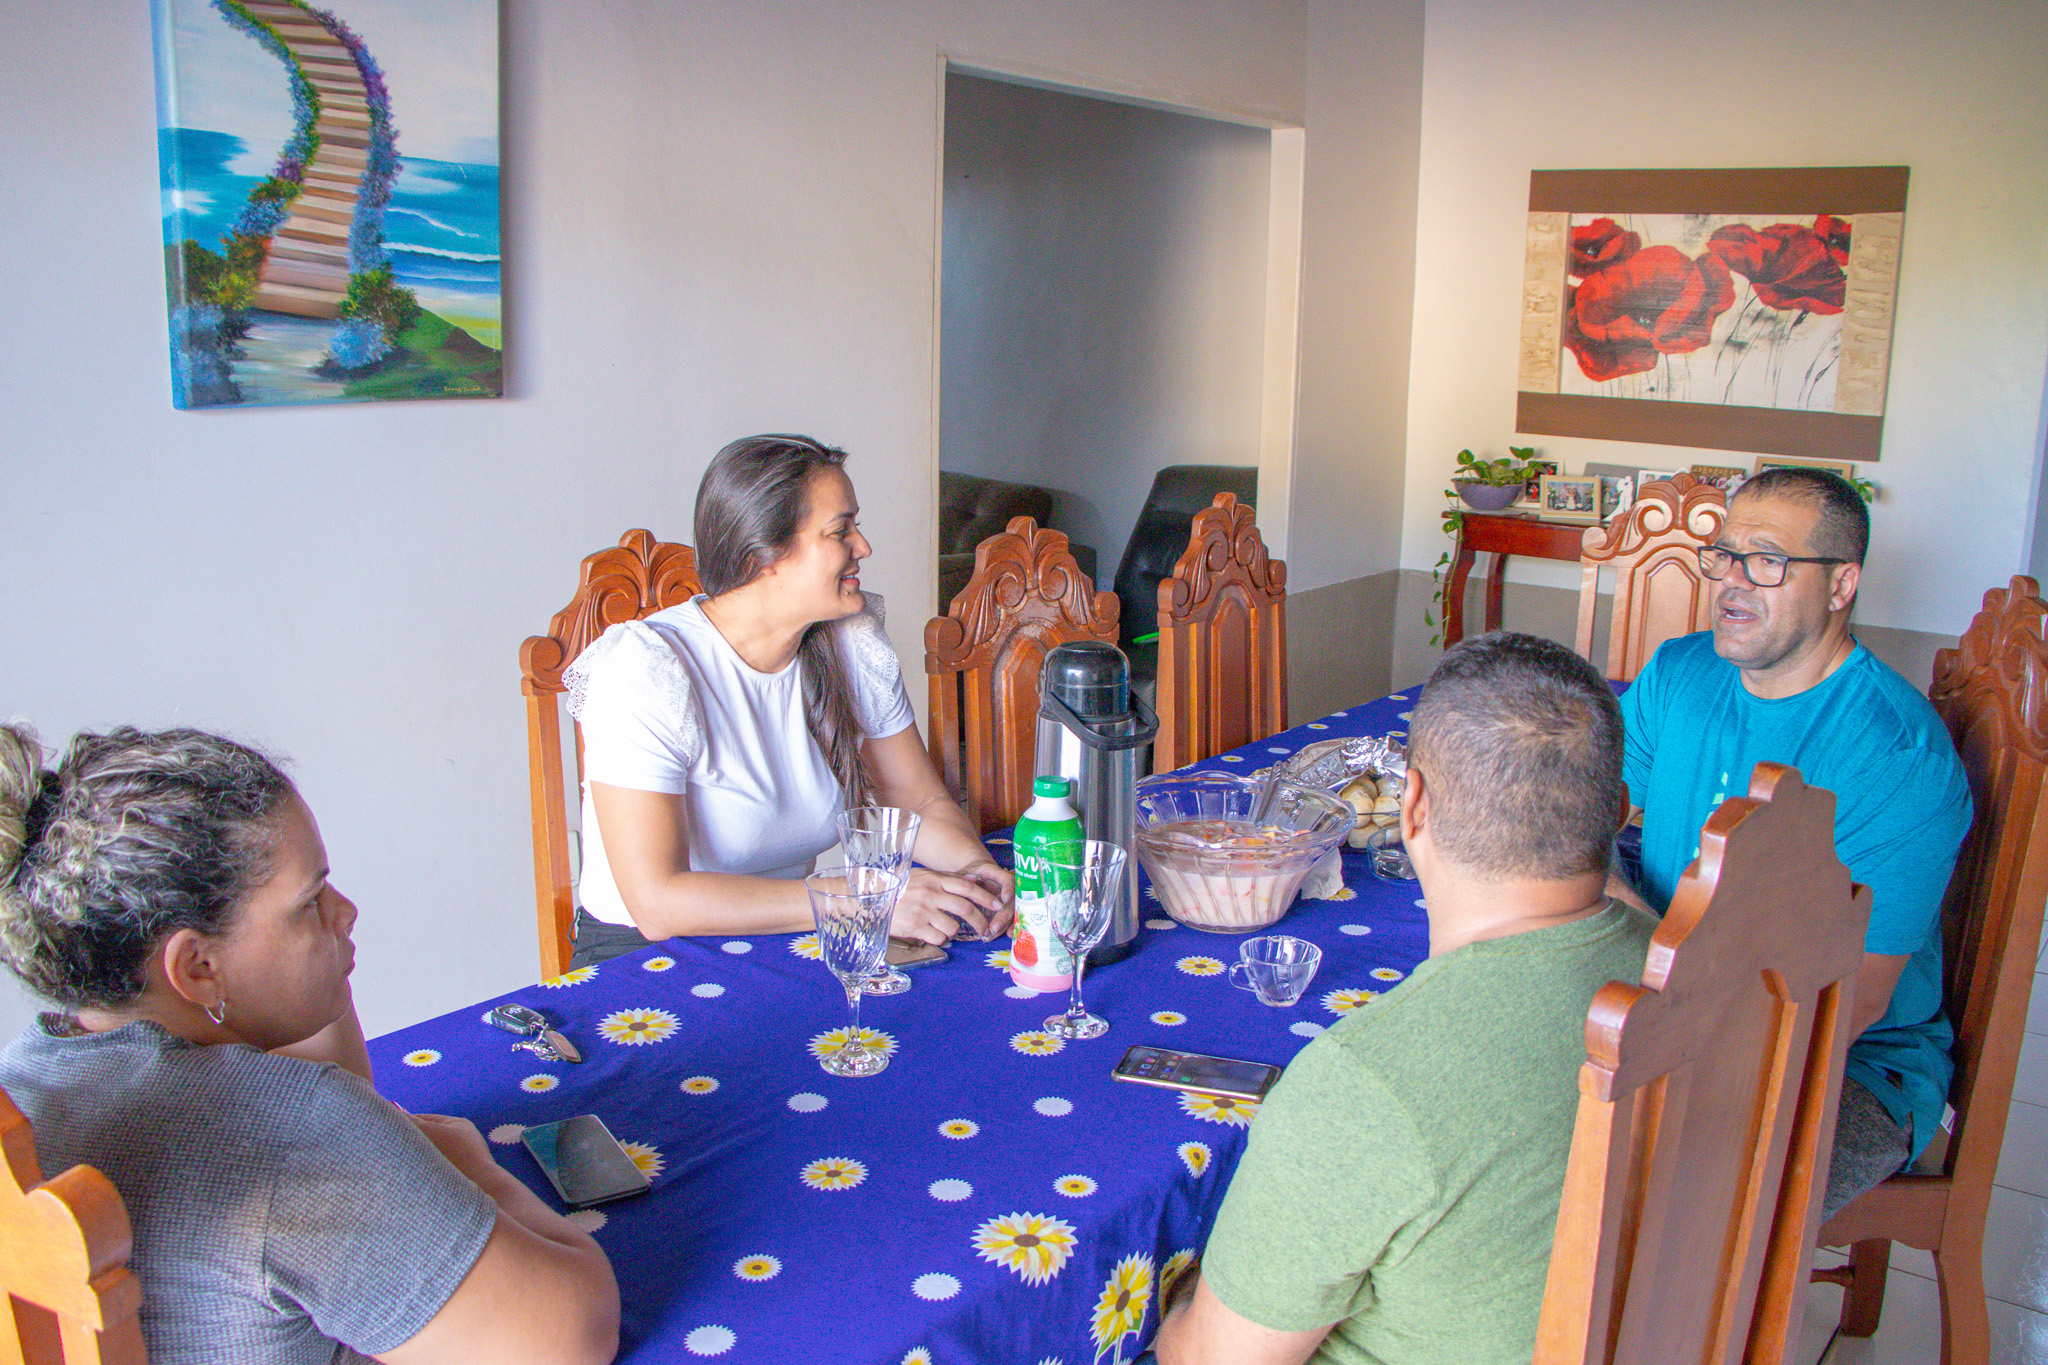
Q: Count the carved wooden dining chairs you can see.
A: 7